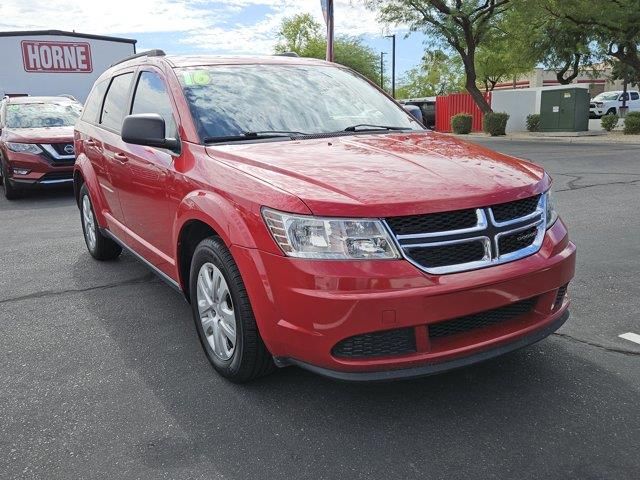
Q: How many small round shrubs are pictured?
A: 5